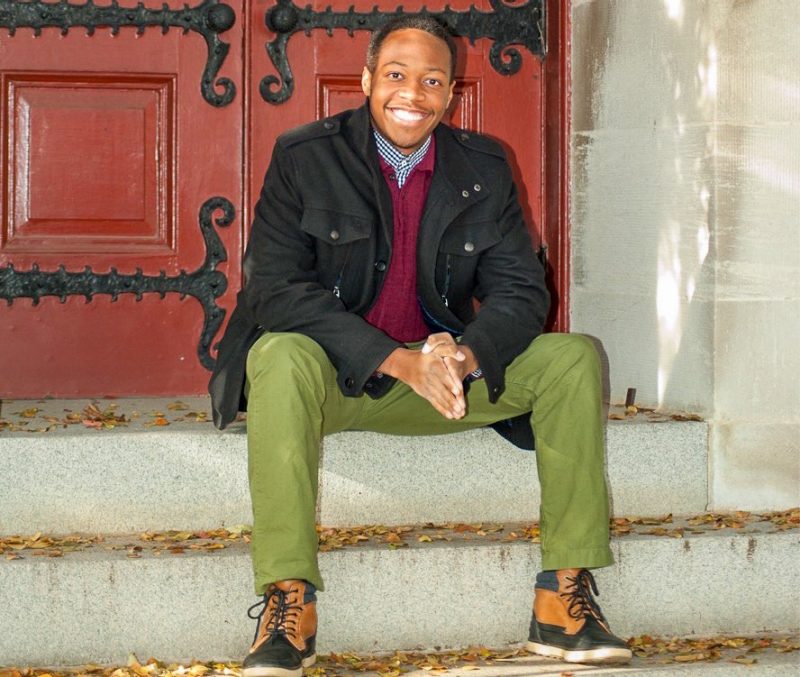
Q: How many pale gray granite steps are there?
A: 3